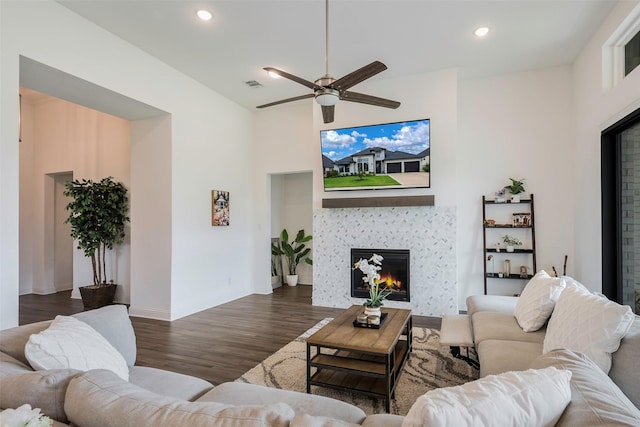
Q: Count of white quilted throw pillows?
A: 4